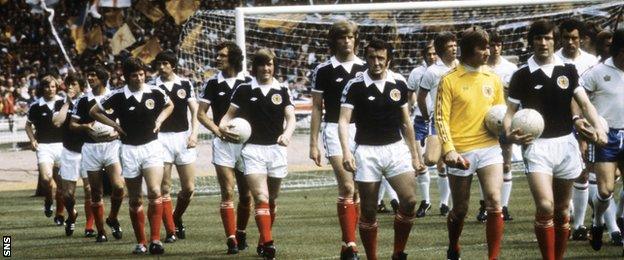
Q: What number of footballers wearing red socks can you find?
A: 11